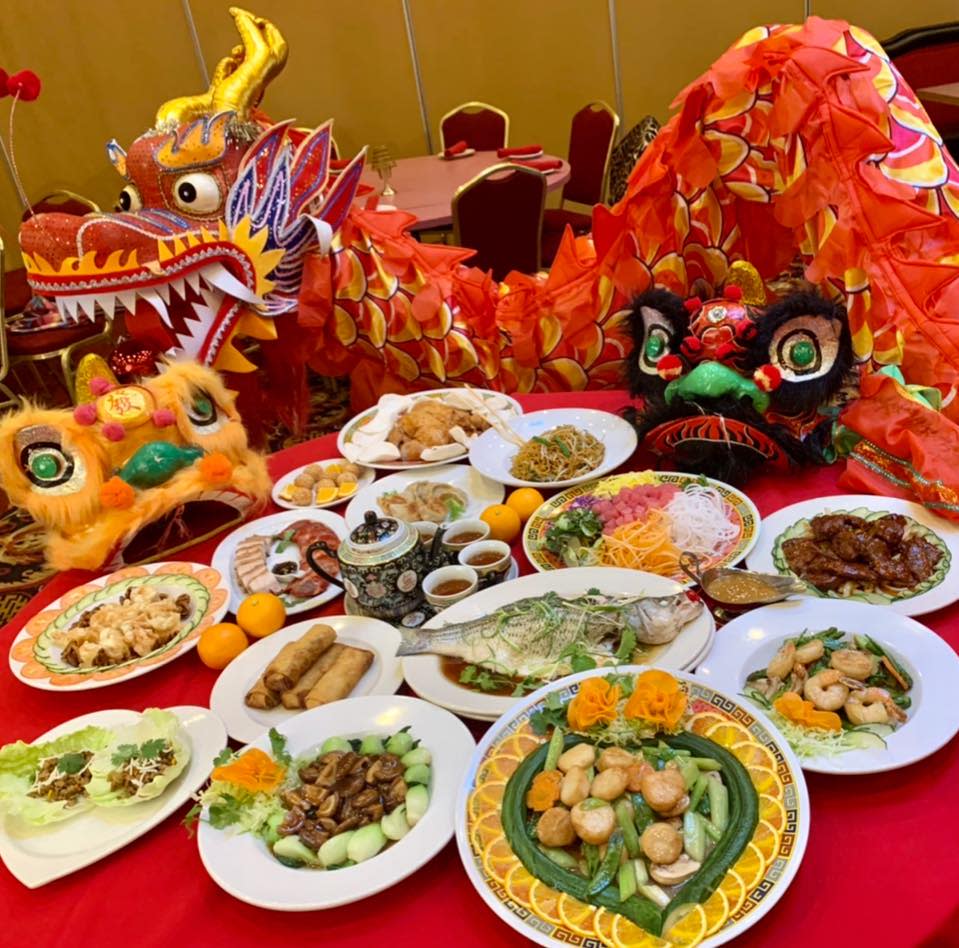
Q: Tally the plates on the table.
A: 14